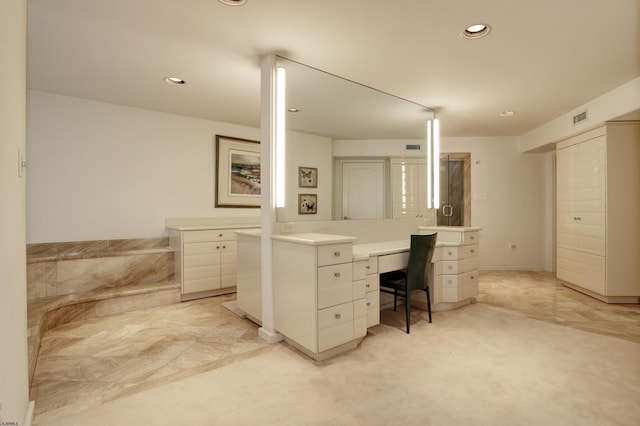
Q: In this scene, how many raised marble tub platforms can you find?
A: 1